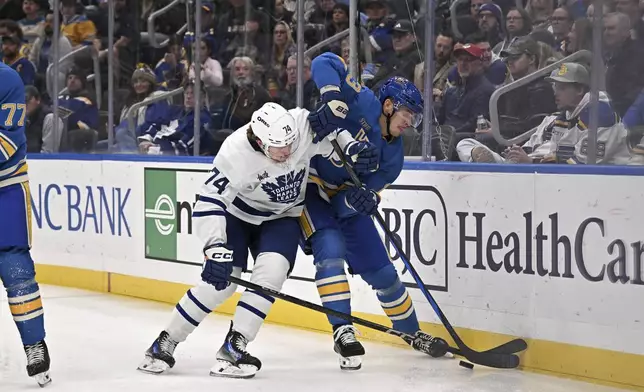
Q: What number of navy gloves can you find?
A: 4